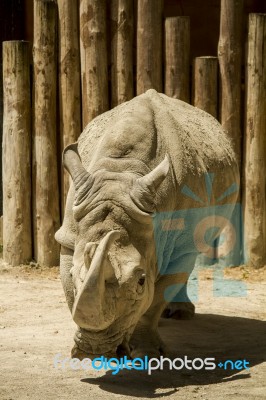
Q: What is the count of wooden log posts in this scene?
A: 10